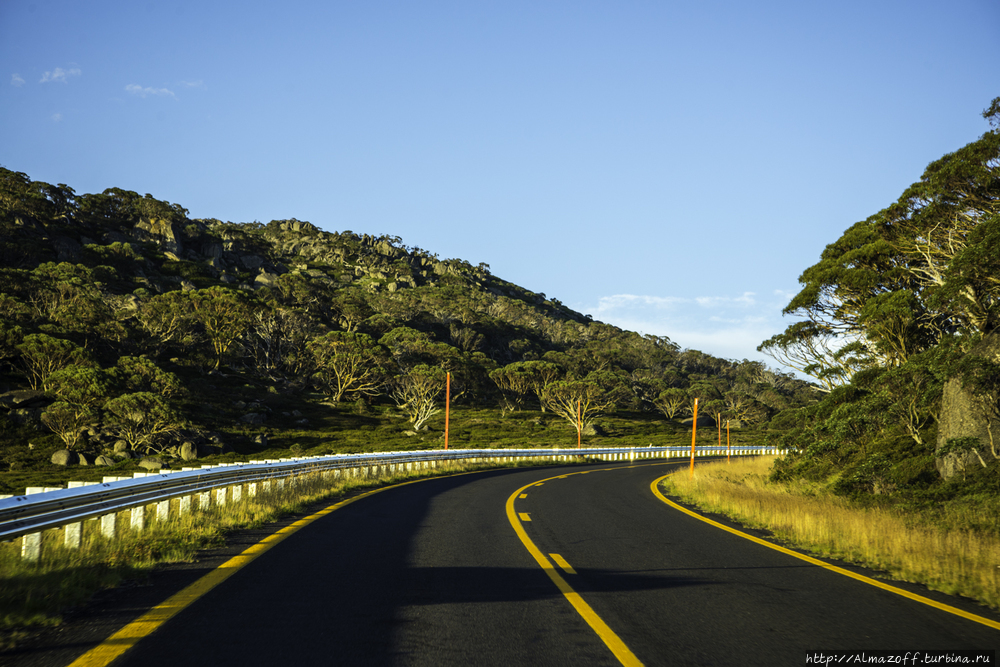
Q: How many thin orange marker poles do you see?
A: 5